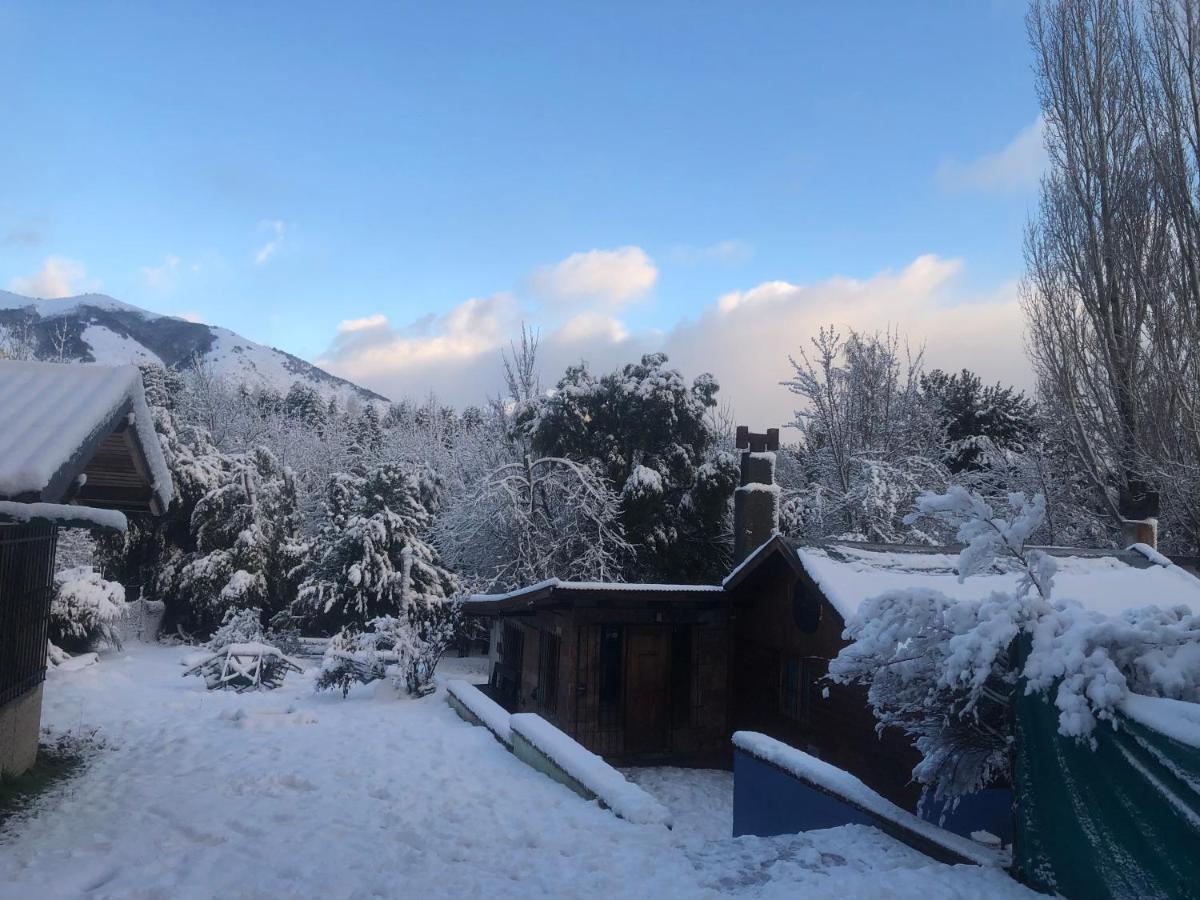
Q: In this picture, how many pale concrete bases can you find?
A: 1